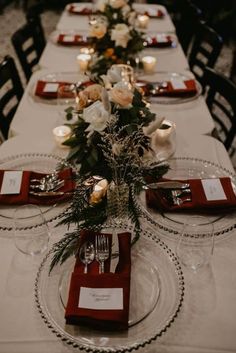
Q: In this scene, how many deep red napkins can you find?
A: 9